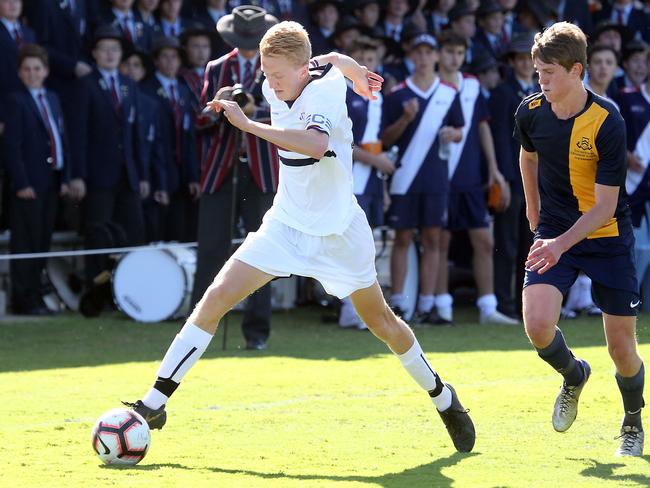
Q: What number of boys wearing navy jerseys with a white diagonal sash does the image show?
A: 4